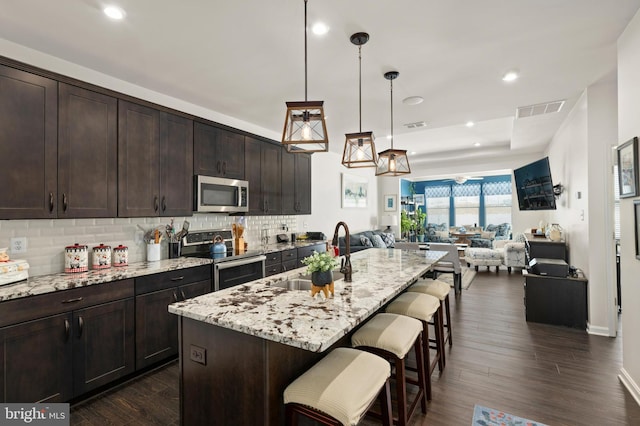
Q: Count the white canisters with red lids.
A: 3